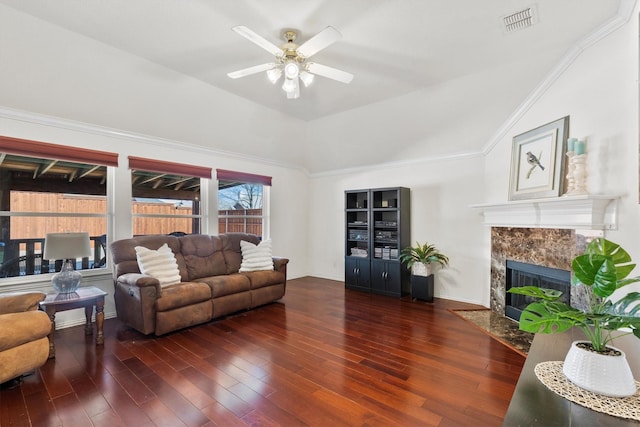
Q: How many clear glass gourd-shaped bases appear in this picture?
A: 1